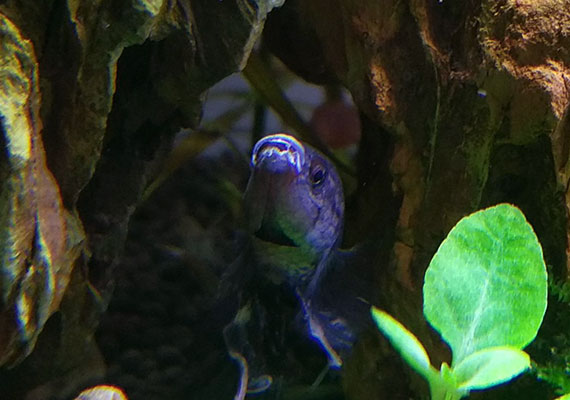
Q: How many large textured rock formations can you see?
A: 2